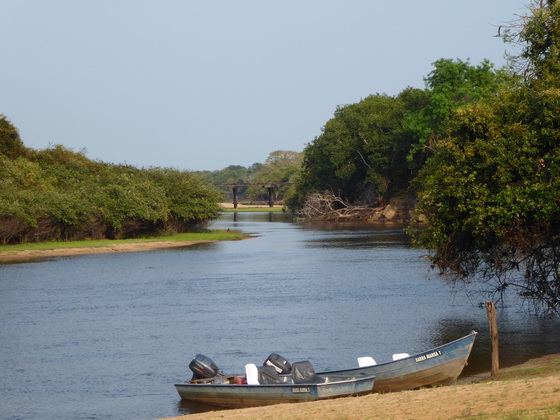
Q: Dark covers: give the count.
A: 2